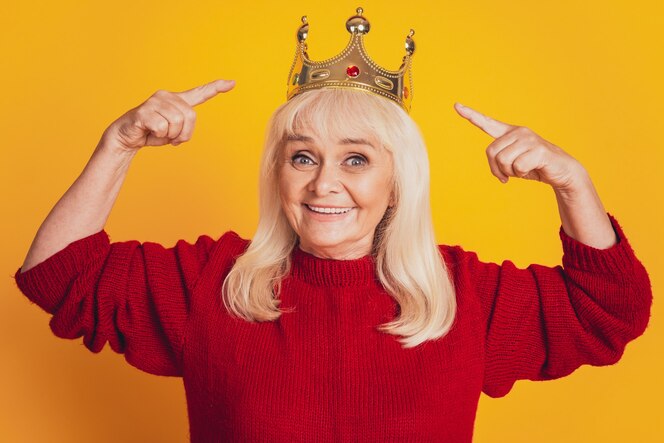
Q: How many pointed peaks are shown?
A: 3